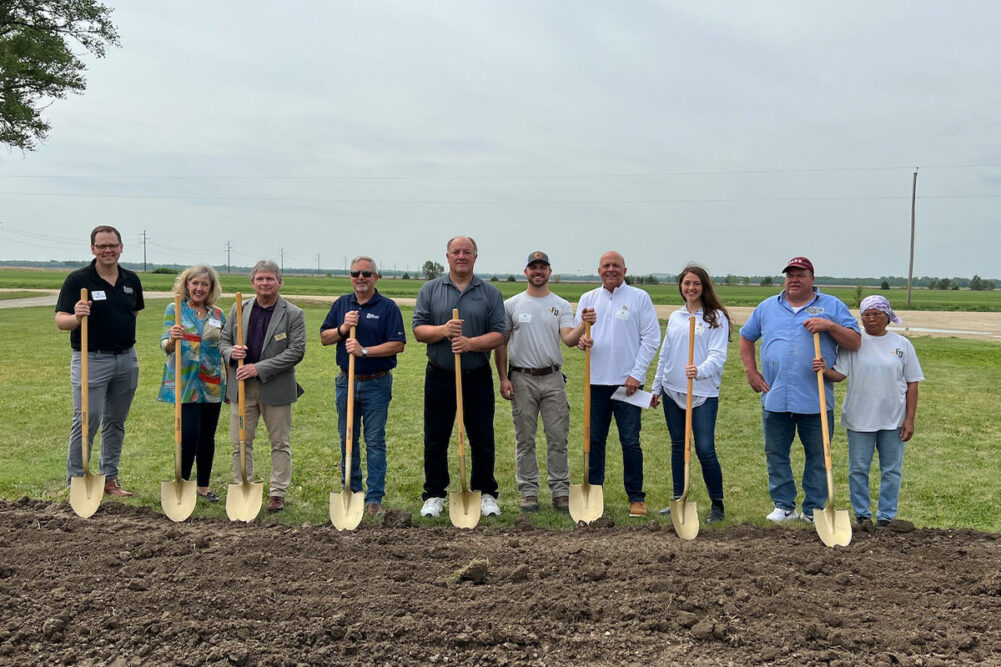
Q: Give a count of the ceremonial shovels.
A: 8